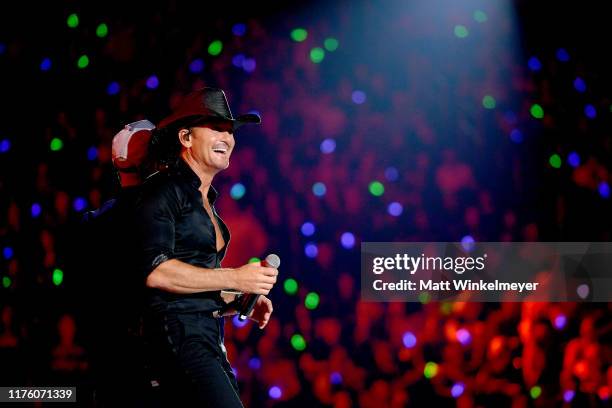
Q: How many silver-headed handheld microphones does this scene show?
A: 1